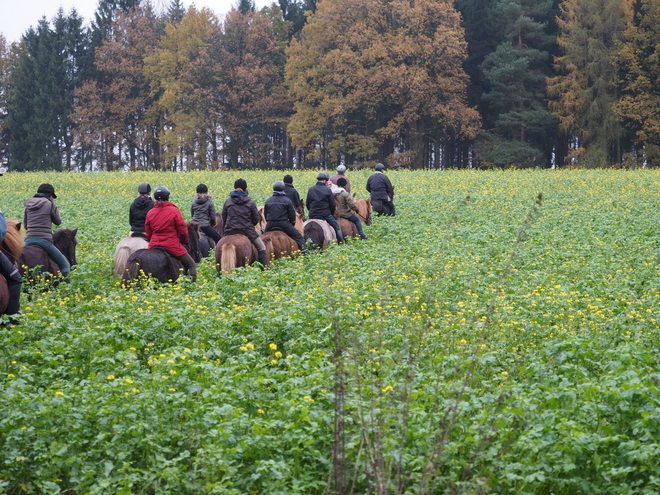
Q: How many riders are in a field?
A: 12